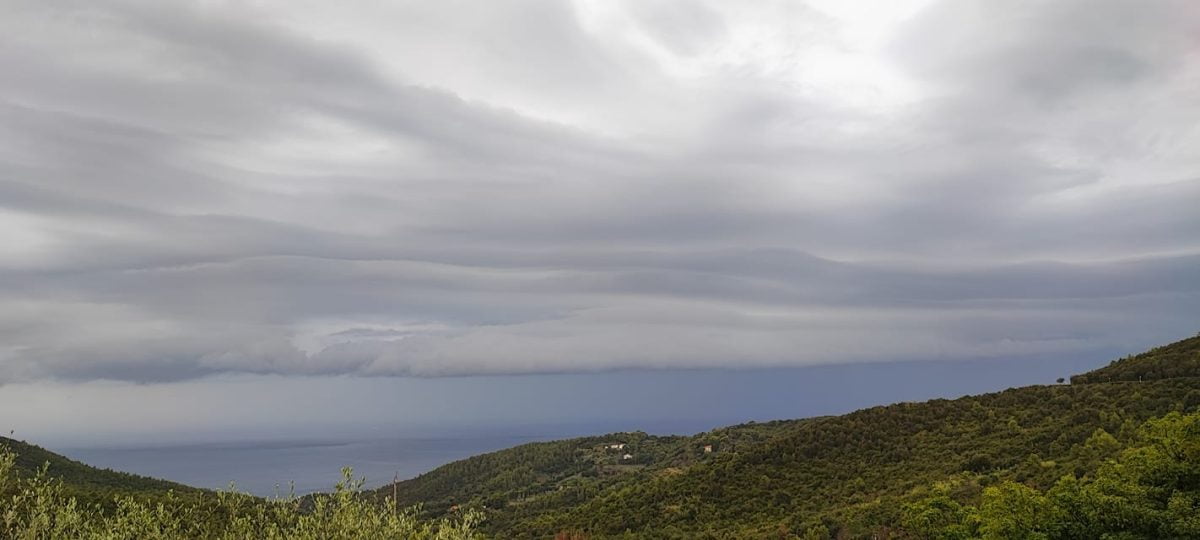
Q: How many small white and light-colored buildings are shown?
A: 3